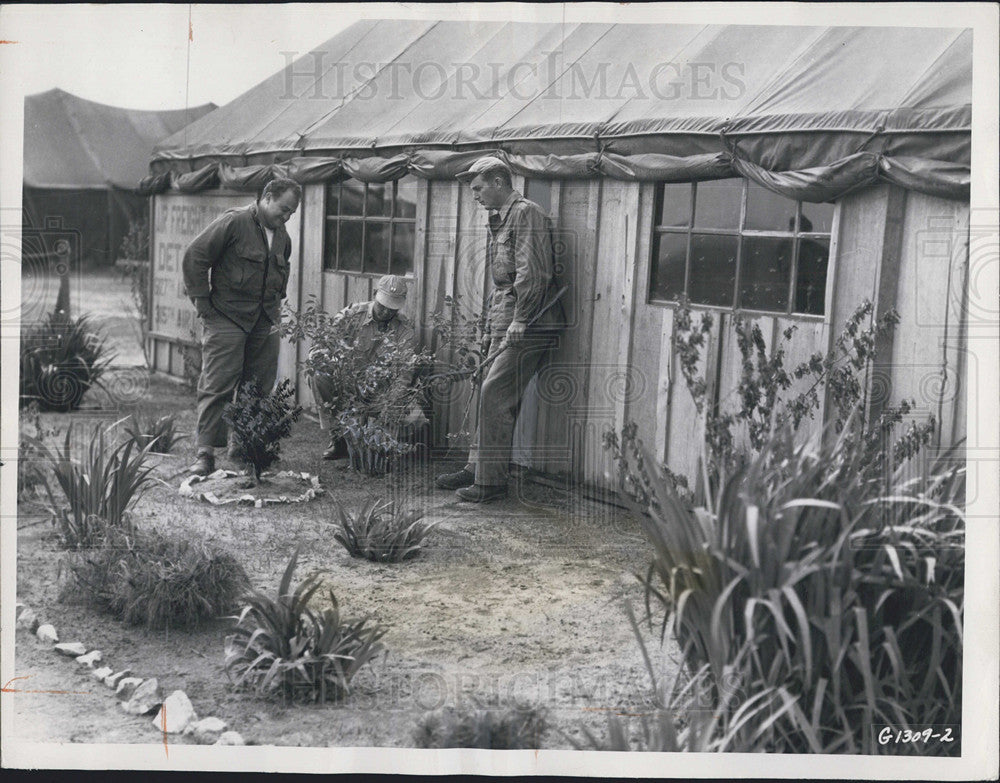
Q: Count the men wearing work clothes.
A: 3